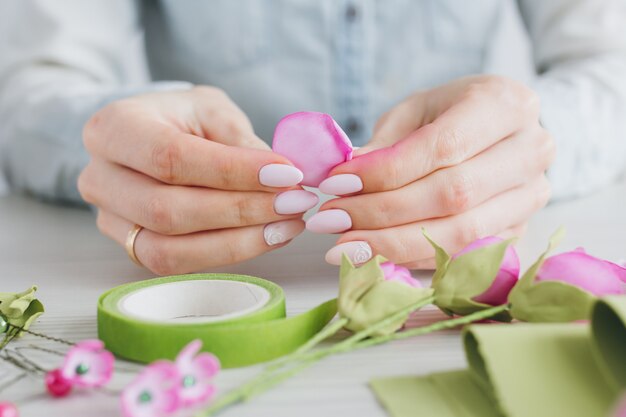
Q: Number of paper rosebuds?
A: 3